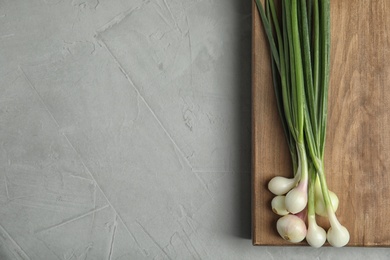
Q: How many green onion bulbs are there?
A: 7